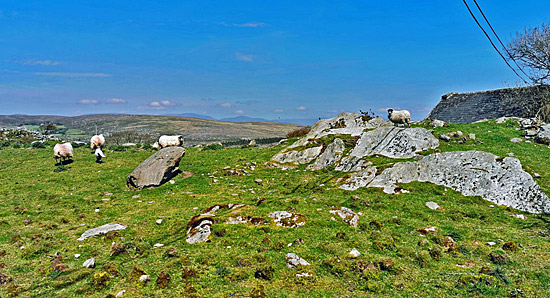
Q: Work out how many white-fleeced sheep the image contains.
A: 5